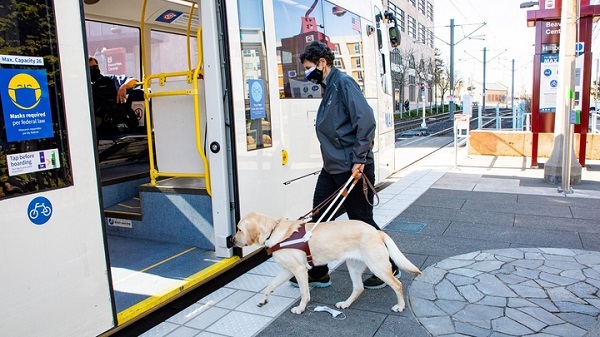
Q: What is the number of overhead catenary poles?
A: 3